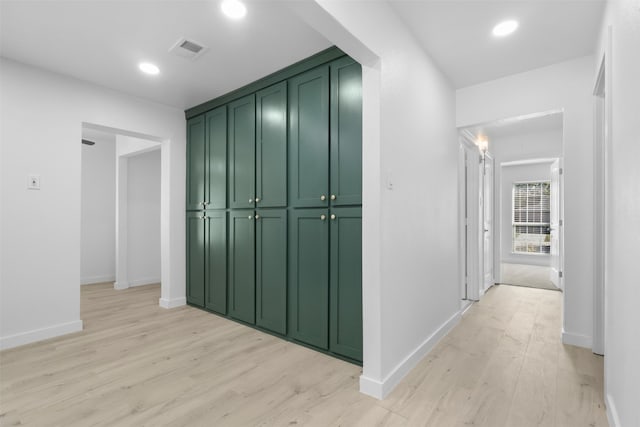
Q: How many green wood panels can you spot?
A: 12